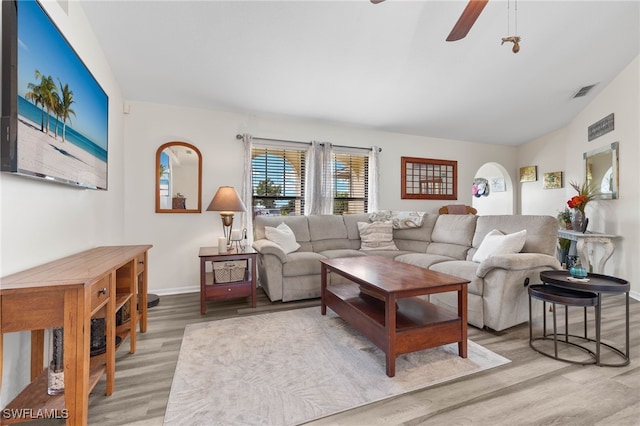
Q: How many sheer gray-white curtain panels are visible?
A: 4